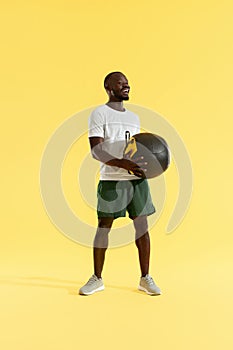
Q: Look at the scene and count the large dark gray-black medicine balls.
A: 1